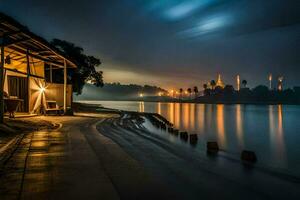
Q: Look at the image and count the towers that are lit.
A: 4